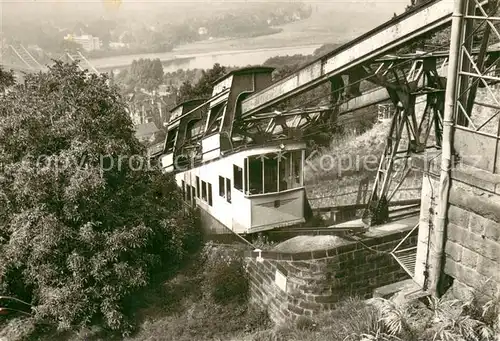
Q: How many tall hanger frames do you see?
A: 2